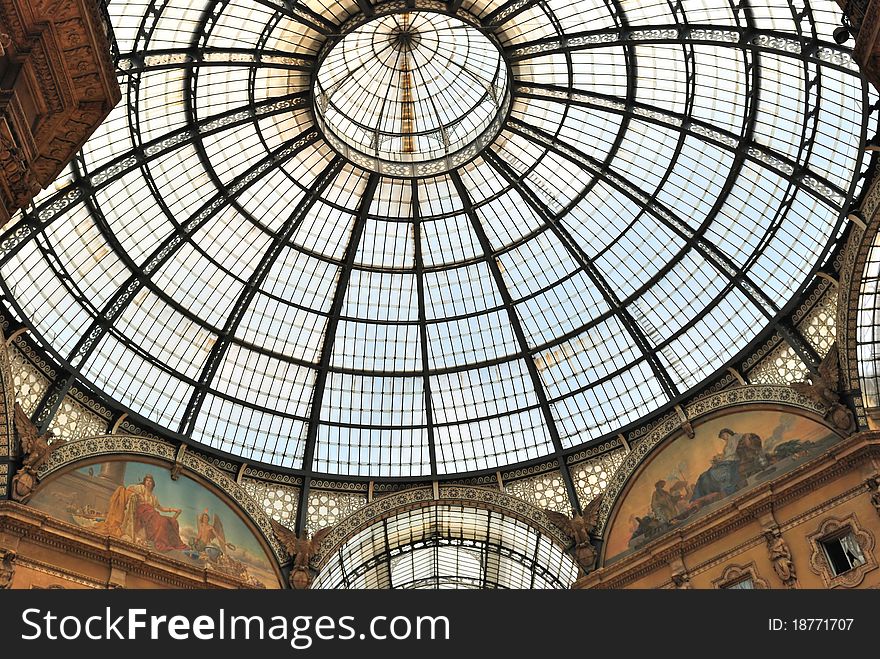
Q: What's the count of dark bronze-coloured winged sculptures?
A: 4